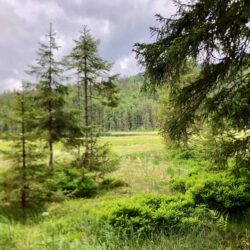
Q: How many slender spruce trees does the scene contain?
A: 3